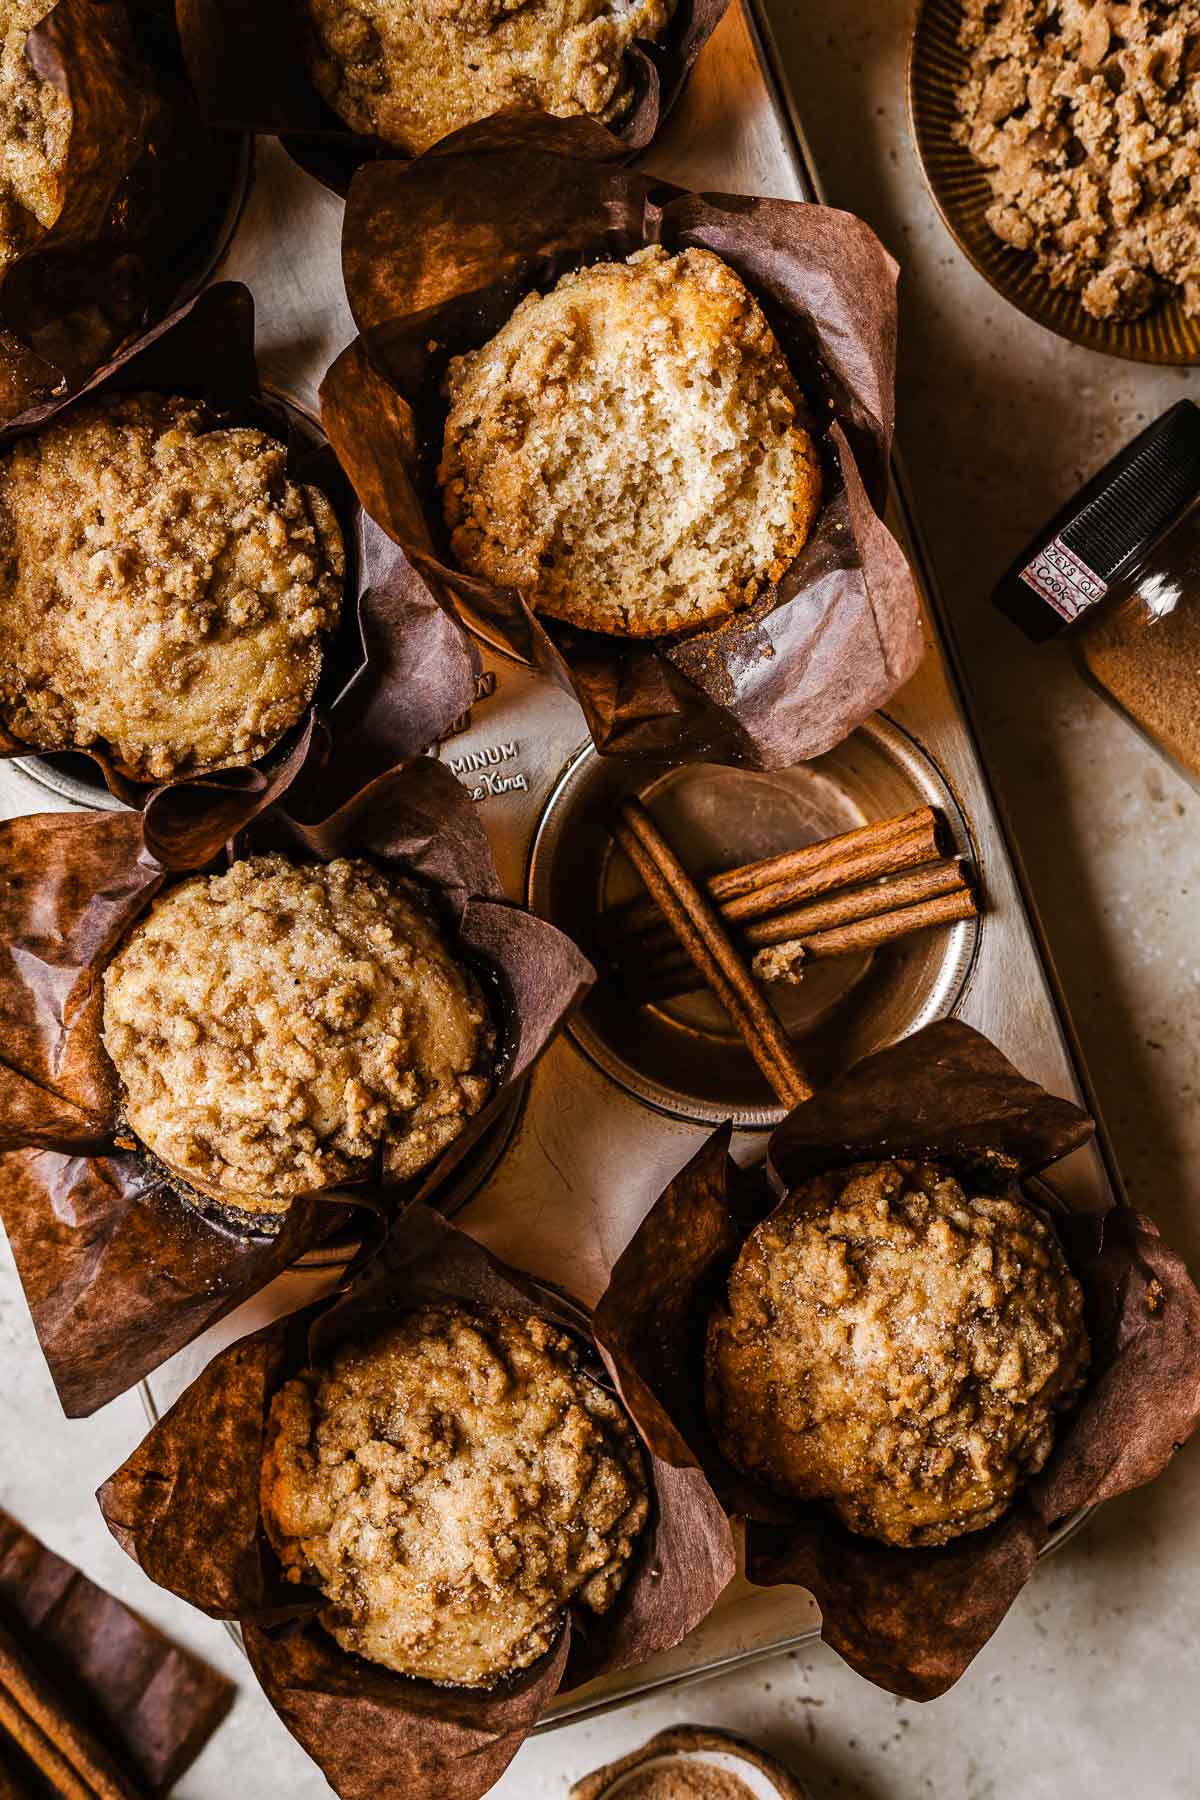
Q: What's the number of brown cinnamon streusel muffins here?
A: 7